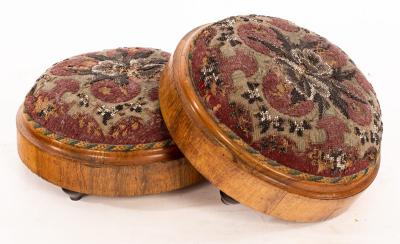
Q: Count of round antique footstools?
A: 2